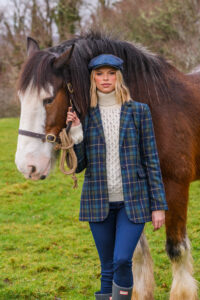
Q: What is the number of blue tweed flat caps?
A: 1